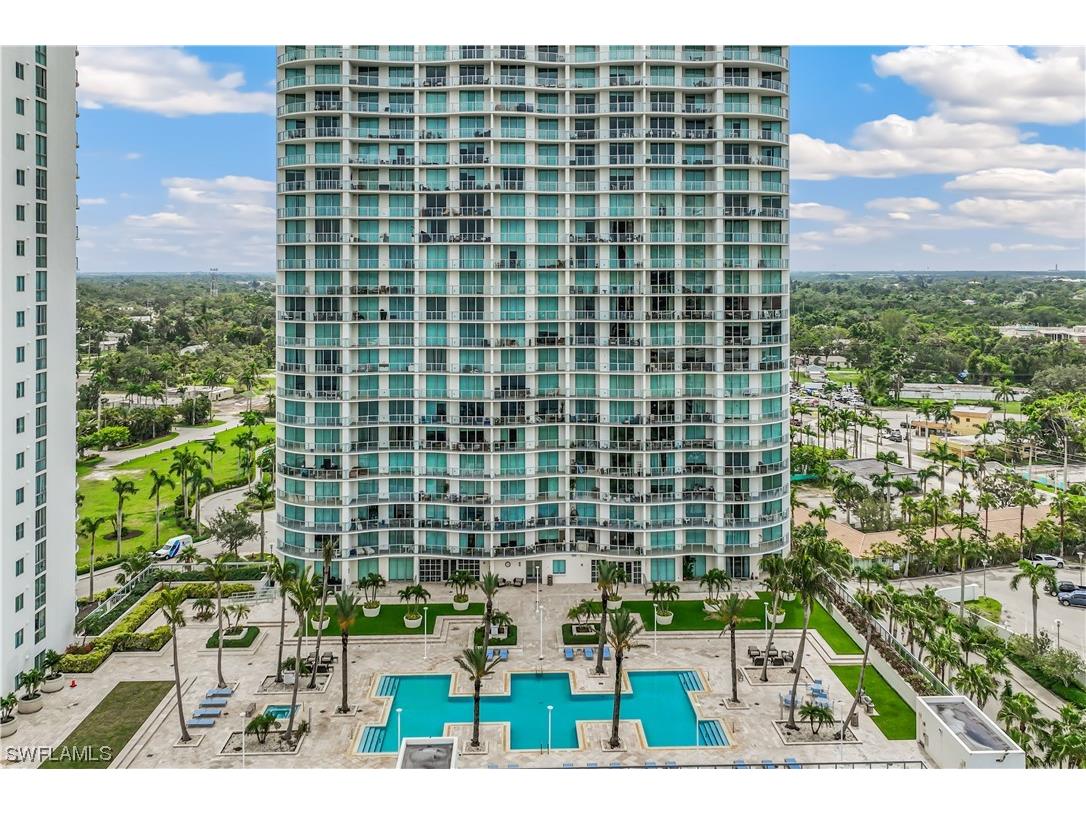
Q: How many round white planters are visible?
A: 12